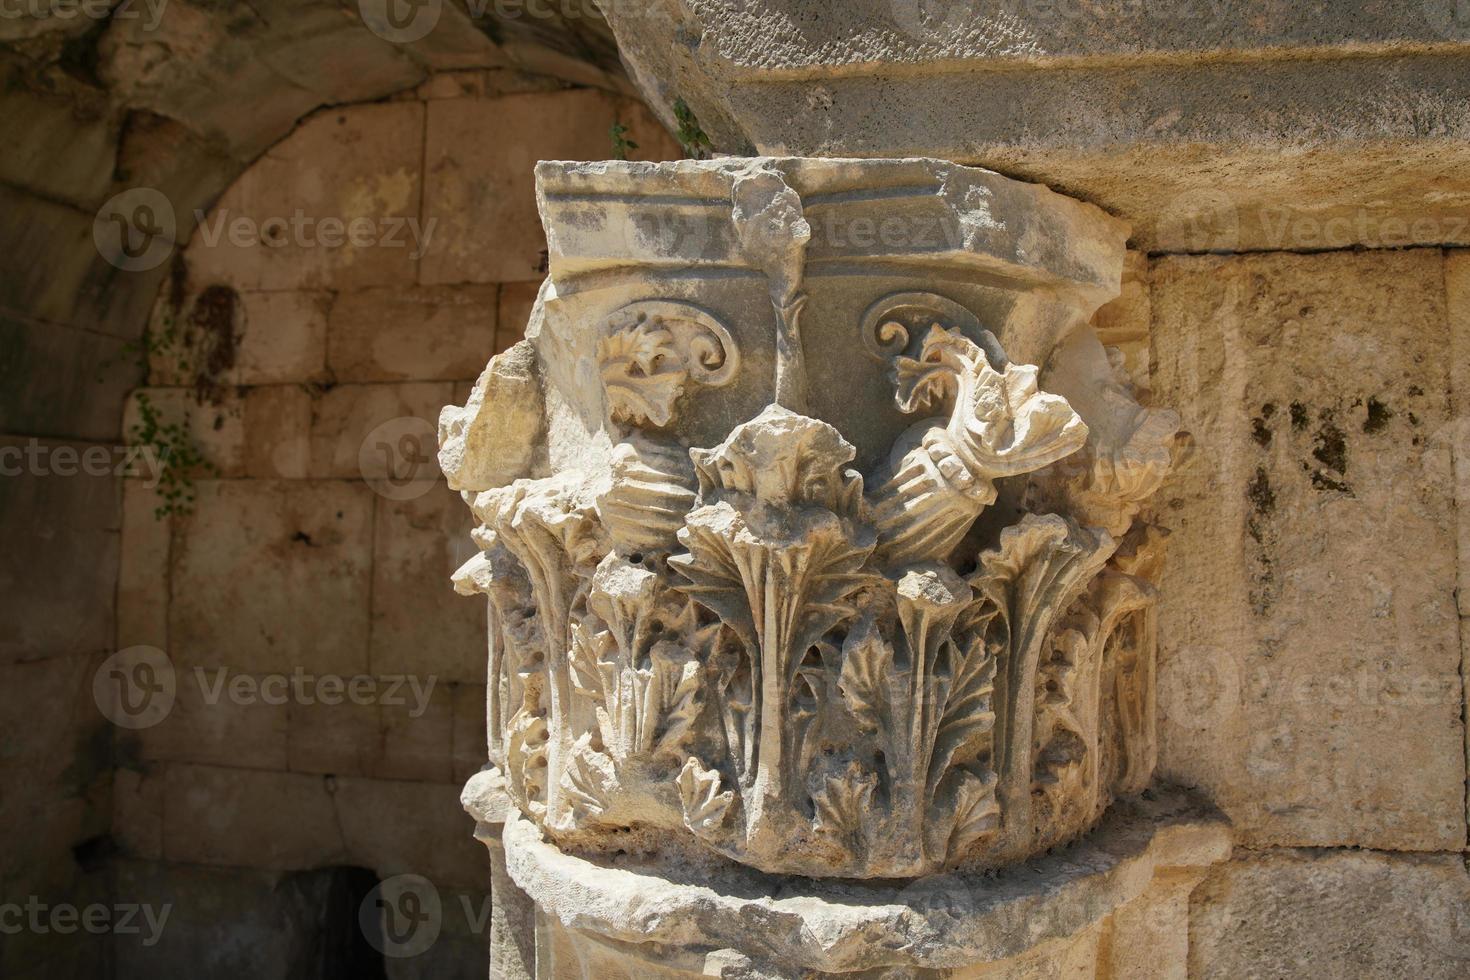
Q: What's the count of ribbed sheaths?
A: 2